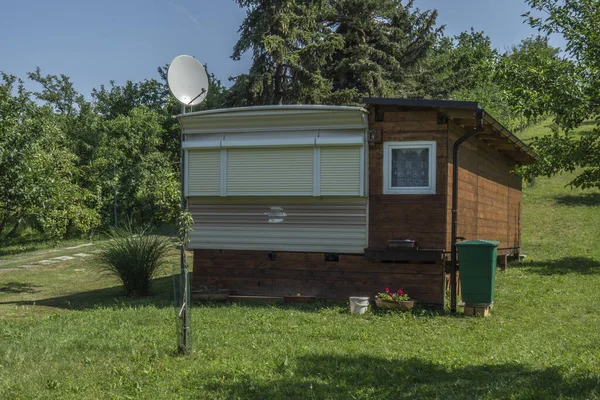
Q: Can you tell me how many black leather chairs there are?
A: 0